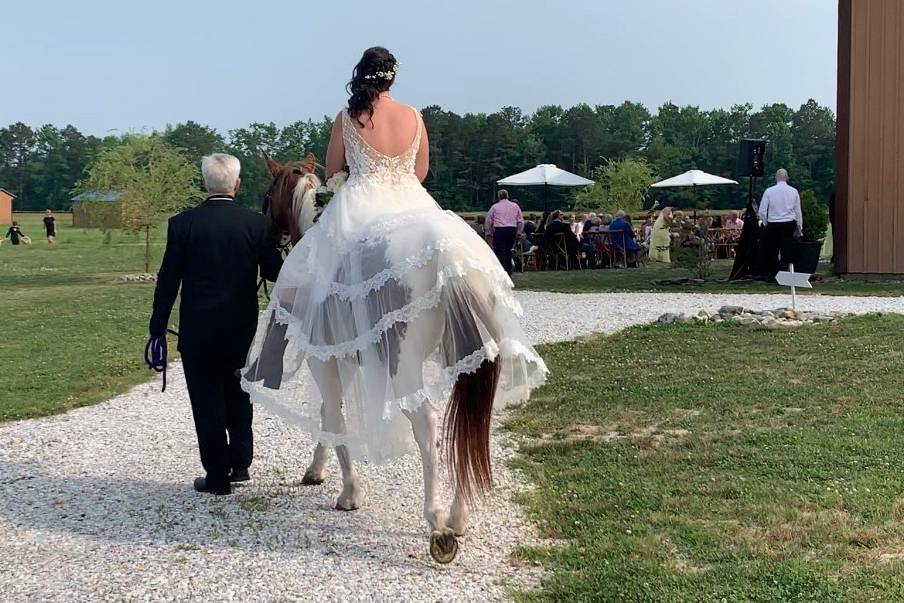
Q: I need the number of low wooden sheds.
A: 2